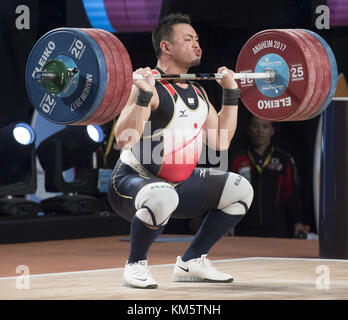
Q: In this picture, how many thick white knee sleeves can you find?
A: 2